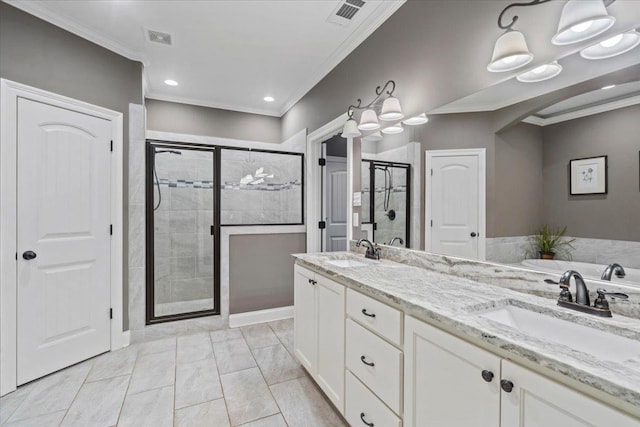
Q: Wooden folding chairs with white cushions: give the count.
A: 0